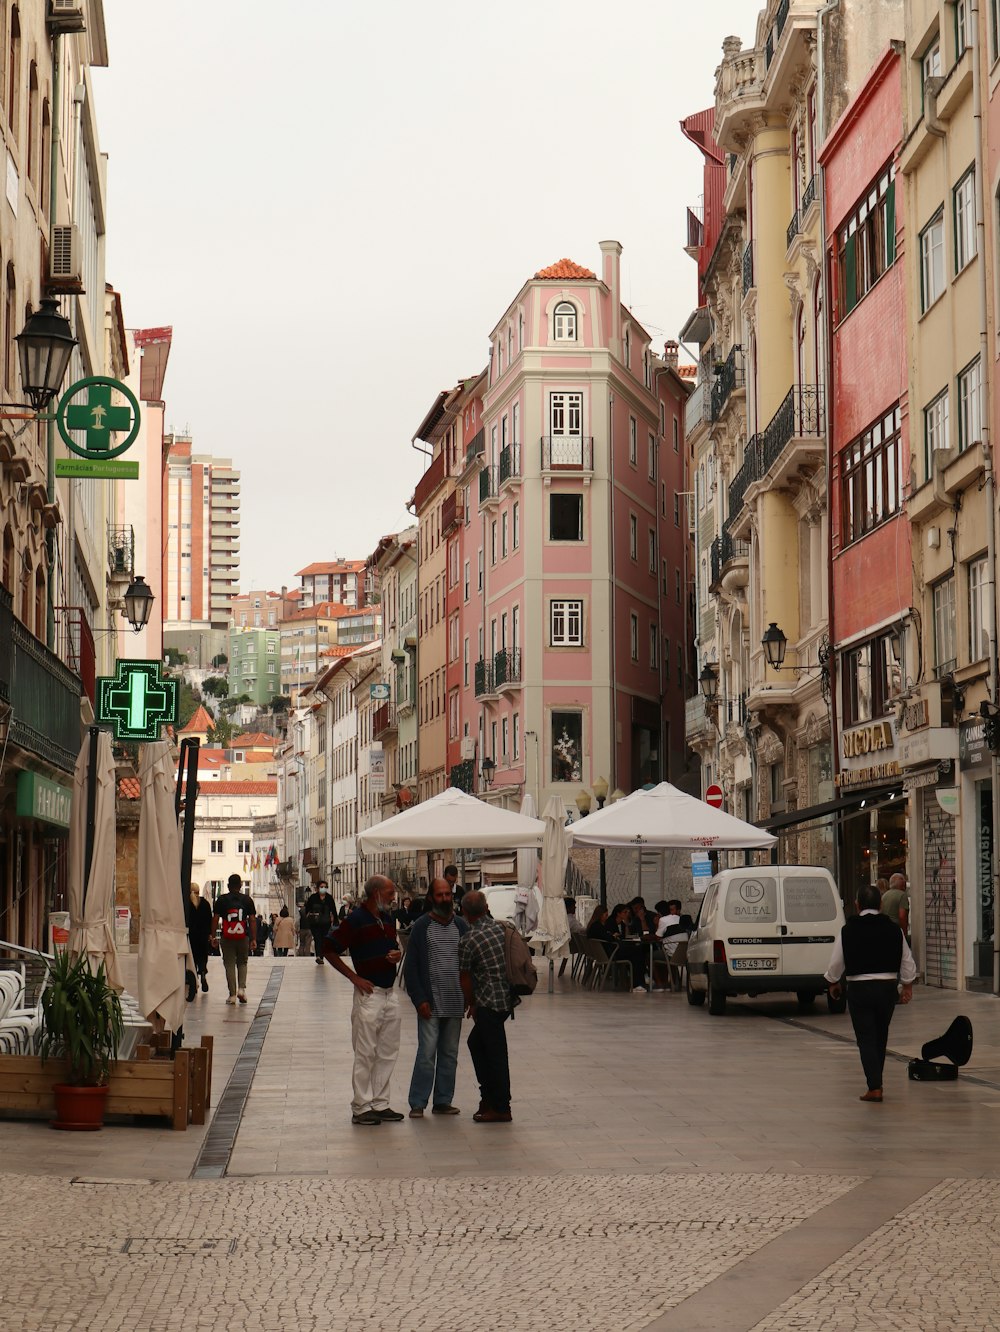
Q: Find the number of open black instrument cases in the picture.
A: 1